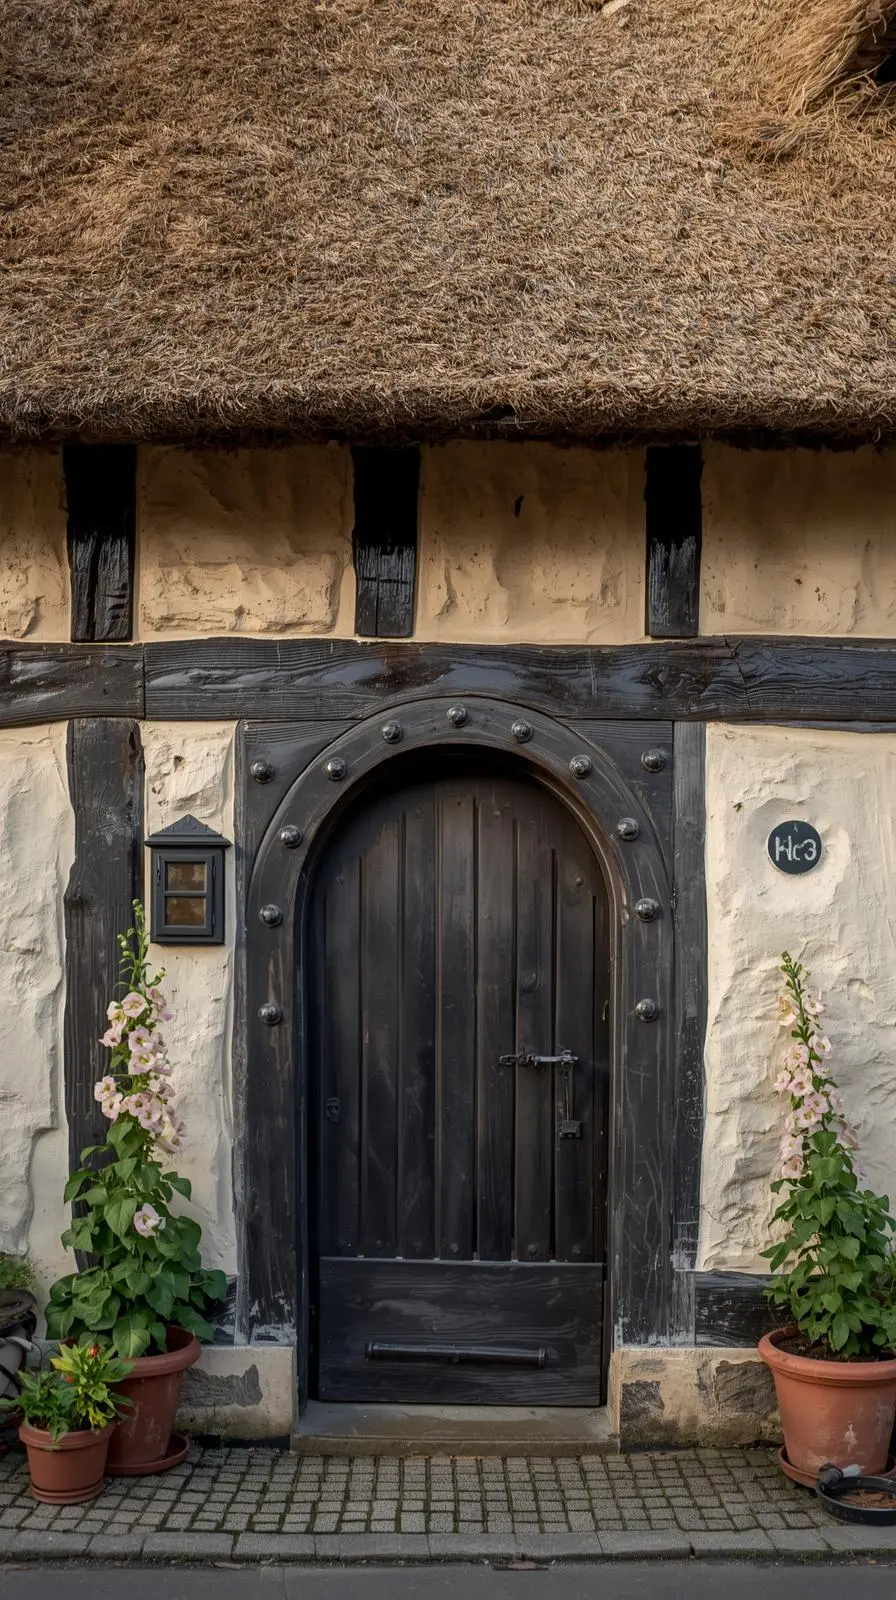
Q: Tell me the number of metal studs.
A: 13